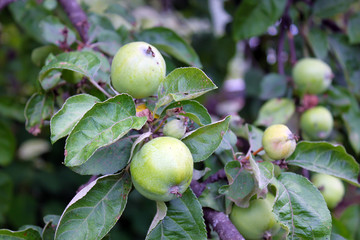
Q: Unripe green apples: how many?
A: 8